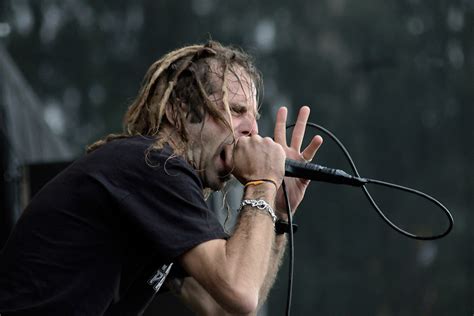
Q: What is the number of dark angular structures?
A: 1